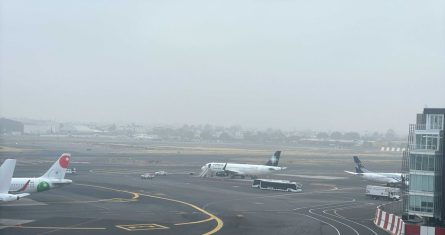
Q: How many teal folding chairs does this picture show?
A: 0